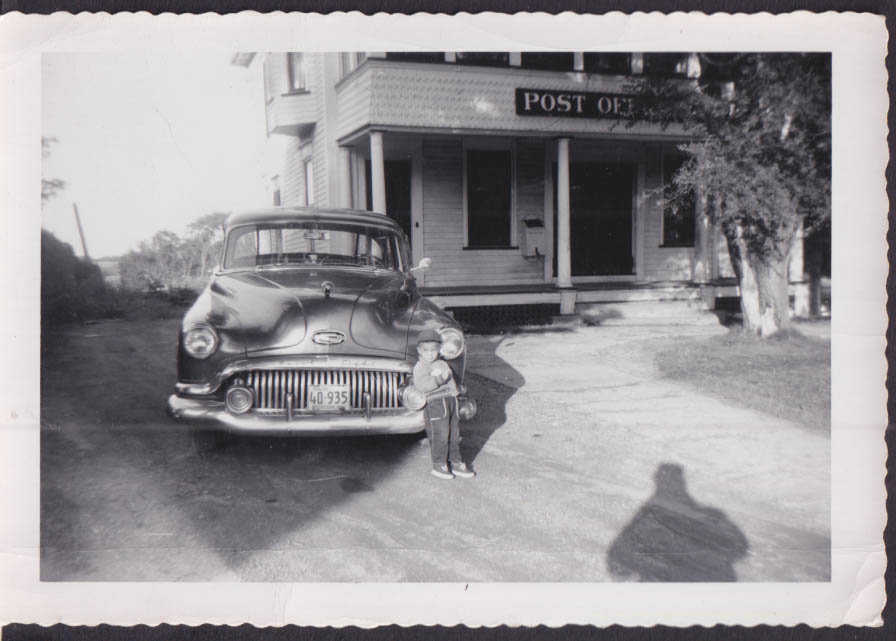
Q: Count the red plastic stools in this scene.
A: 0